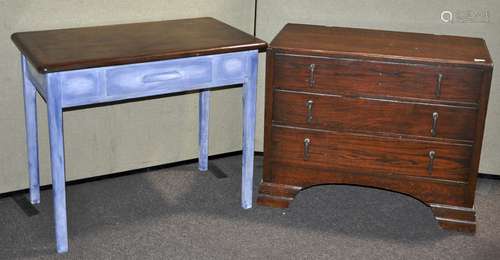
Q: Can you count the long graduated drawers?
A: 3